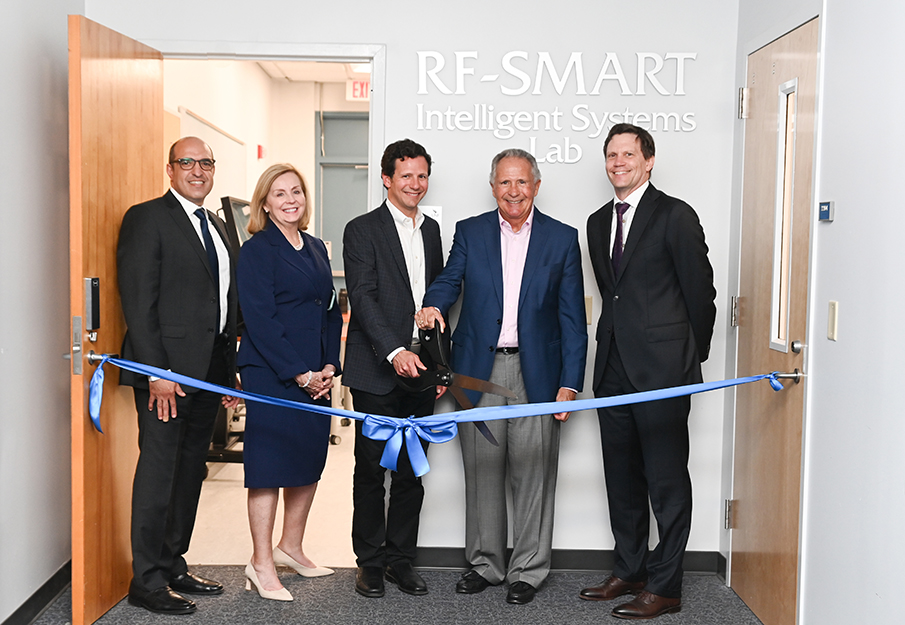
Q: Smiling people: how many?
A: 5